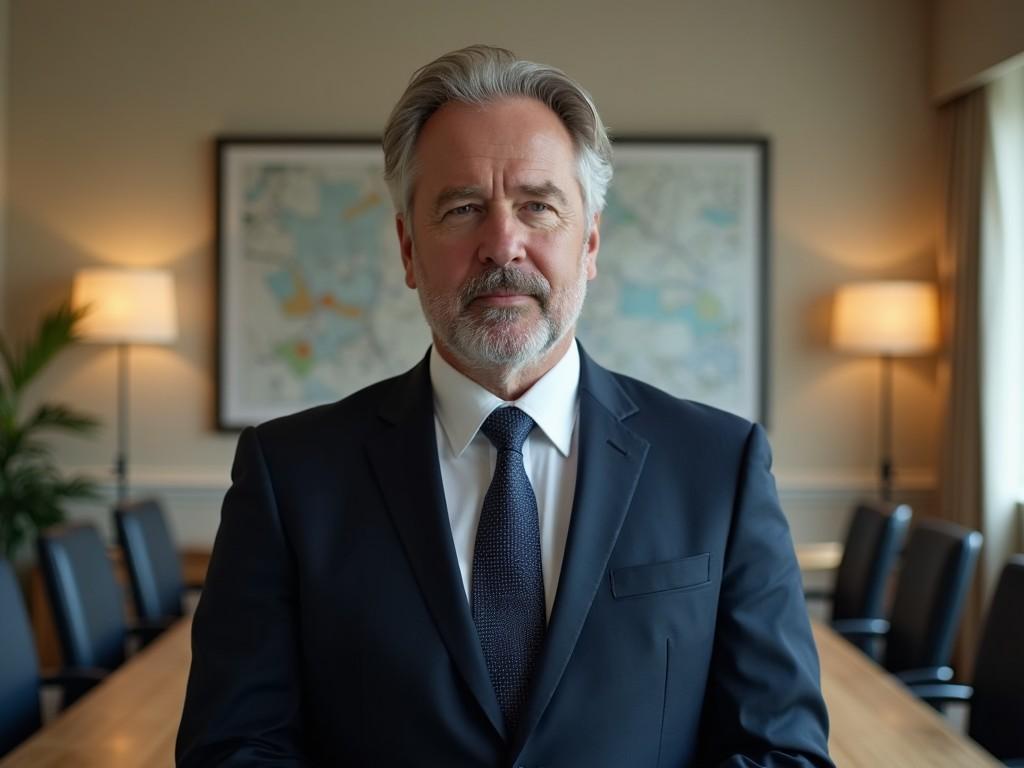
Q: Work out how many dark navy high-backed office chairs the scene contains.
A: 6